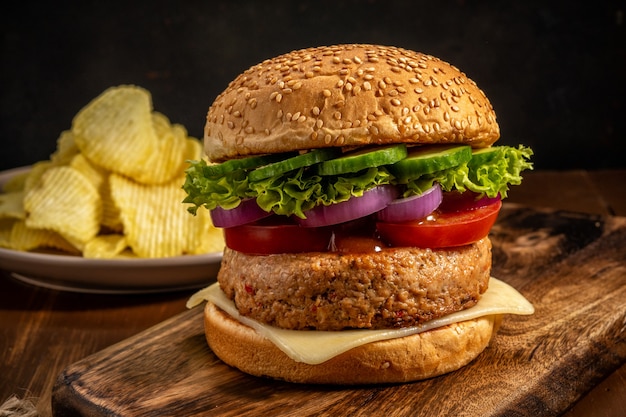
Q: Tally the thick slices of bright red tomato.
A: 2